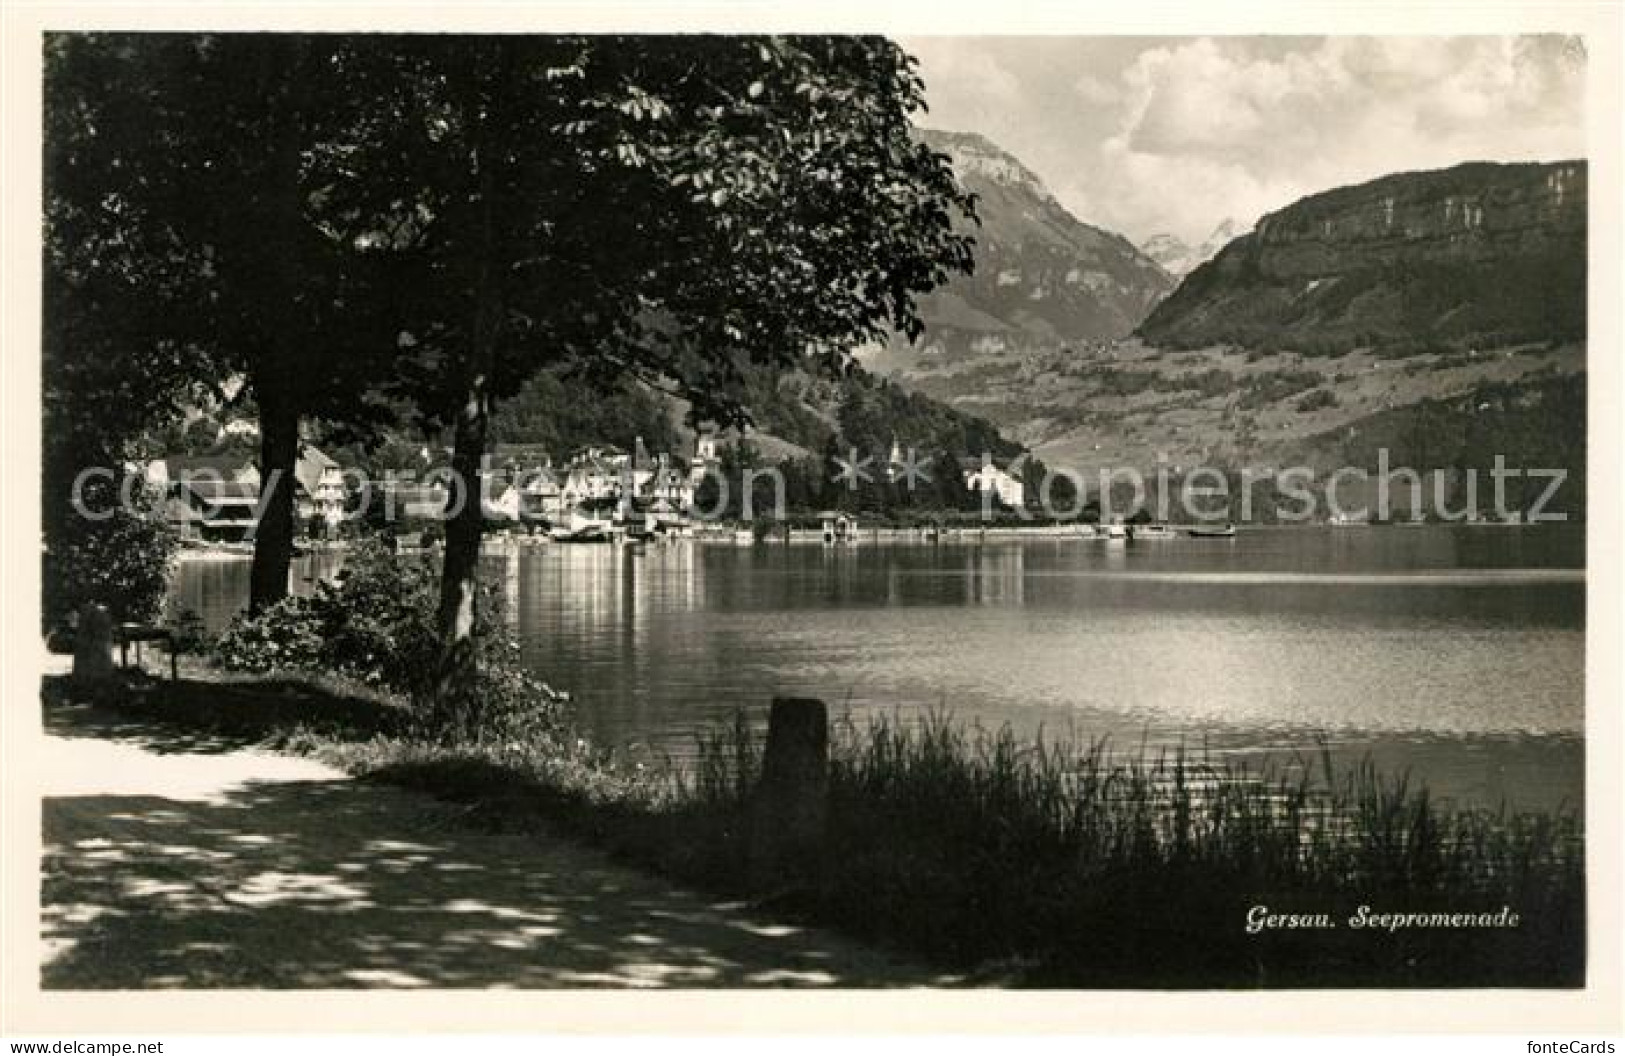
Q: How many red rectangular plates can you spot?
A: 0